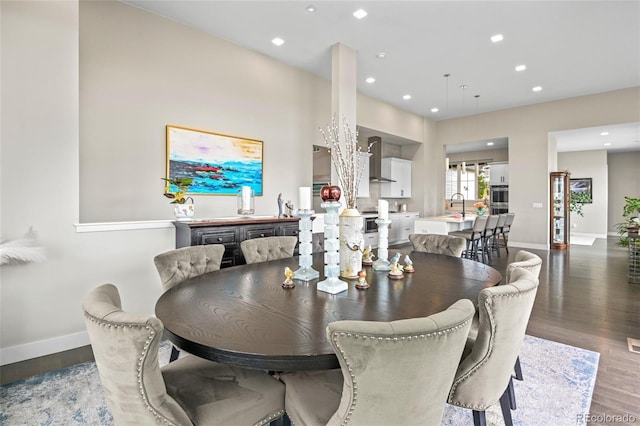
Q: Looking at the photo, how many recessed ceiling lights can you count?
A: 11